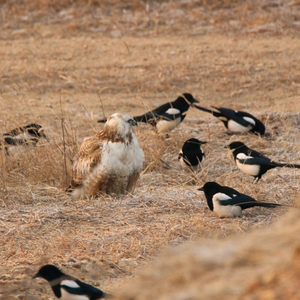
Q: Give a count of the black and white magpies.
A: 7